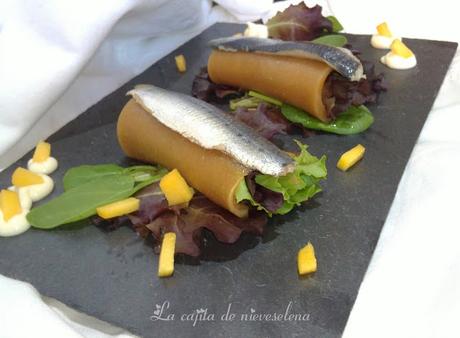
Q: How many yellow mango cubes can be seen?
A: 11